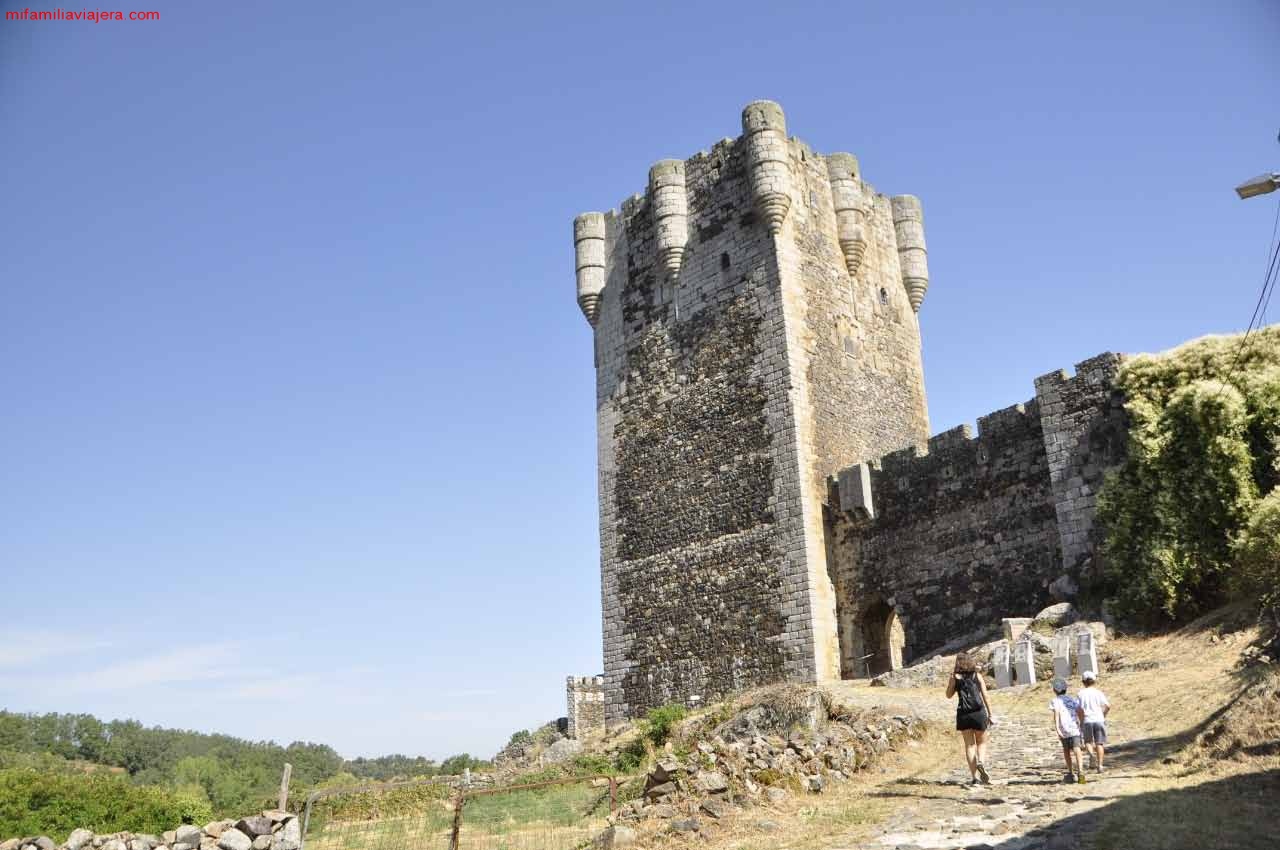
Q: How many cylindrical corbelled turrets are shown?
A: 5